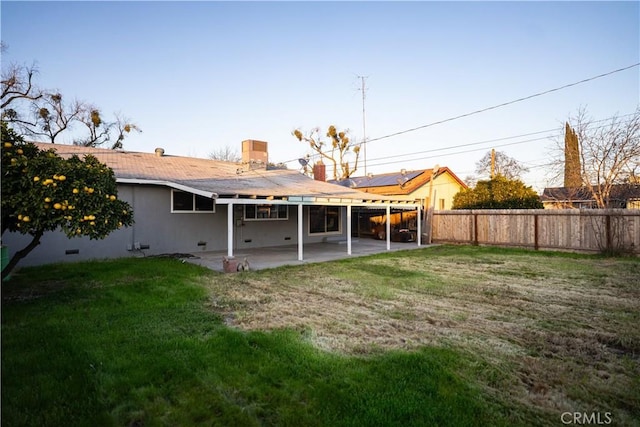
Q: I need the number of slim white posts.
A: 5